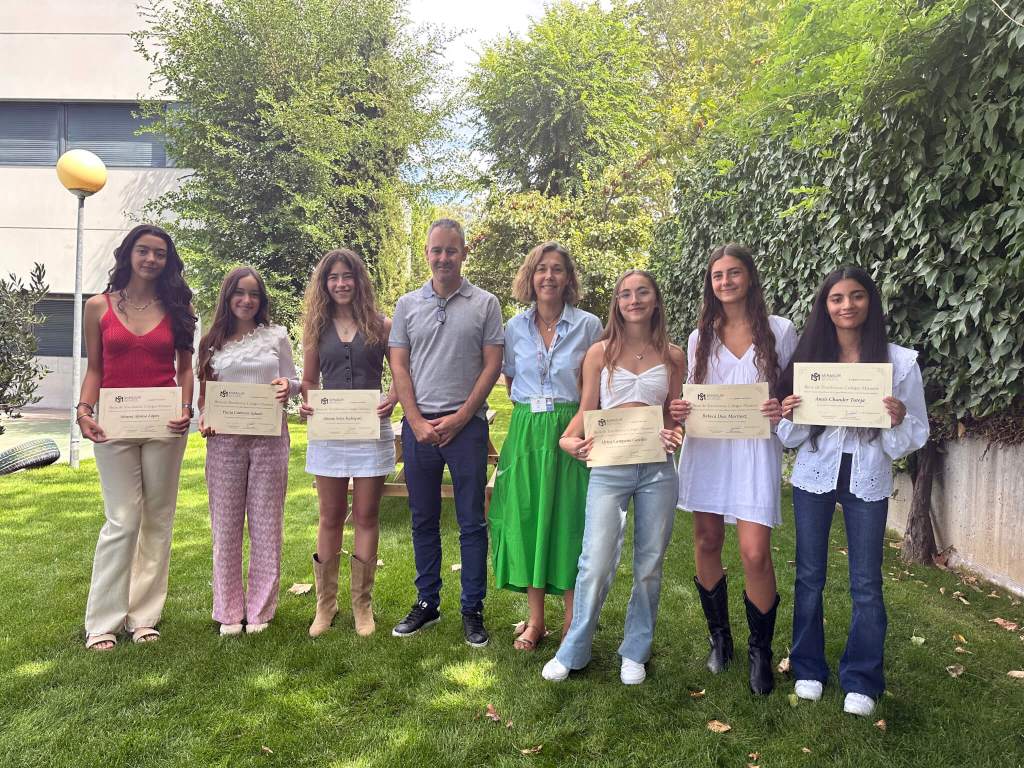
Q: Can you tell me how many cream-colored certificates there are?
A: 6